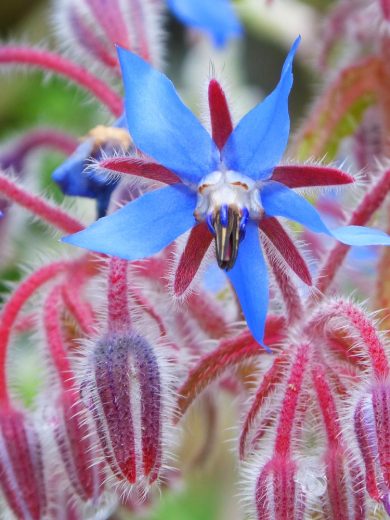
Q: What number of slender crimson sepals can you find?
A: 5